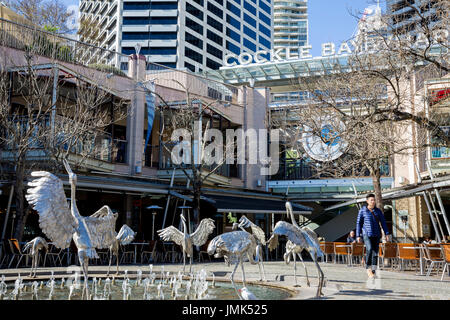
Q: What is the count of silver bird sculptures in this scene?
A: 8